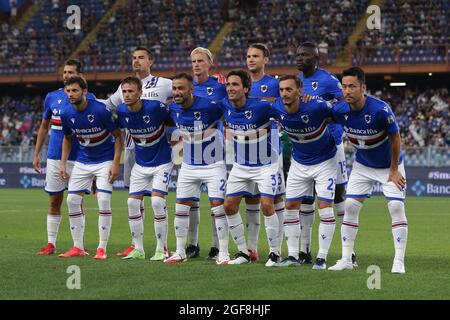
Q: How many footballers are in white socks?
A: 11